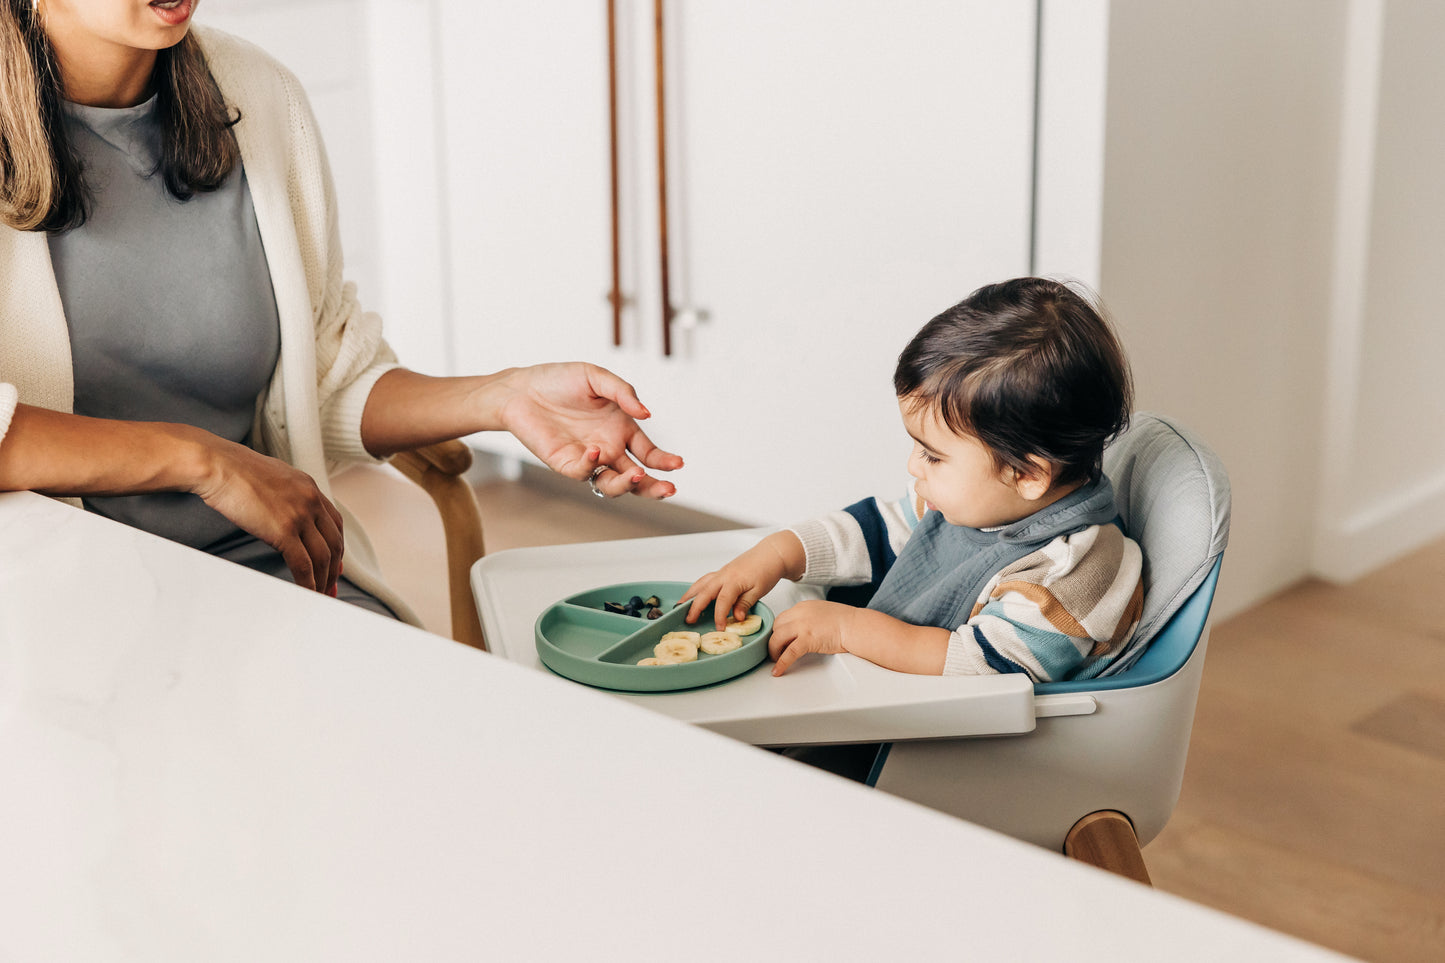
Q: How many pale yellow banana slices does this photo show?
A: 5